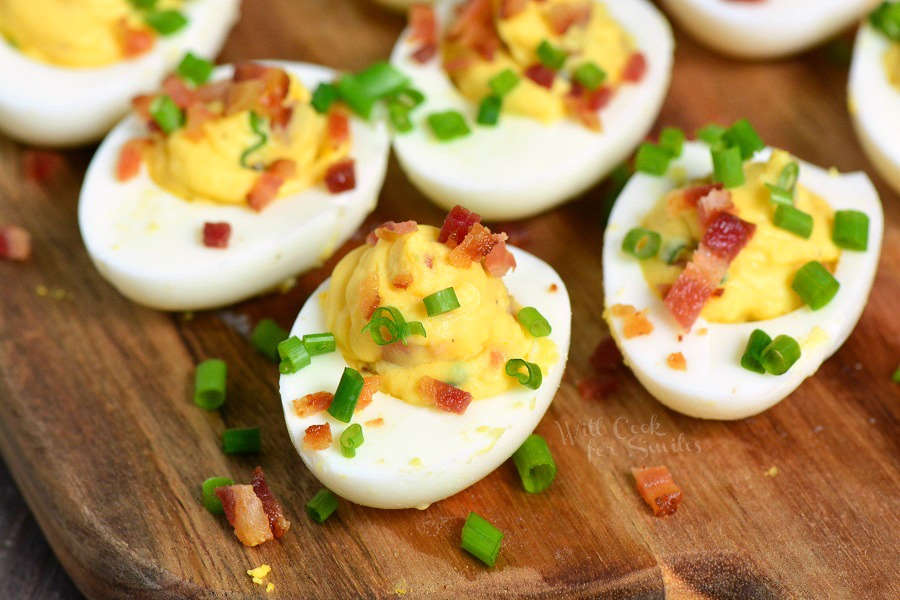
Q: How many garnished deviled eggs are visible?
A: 7